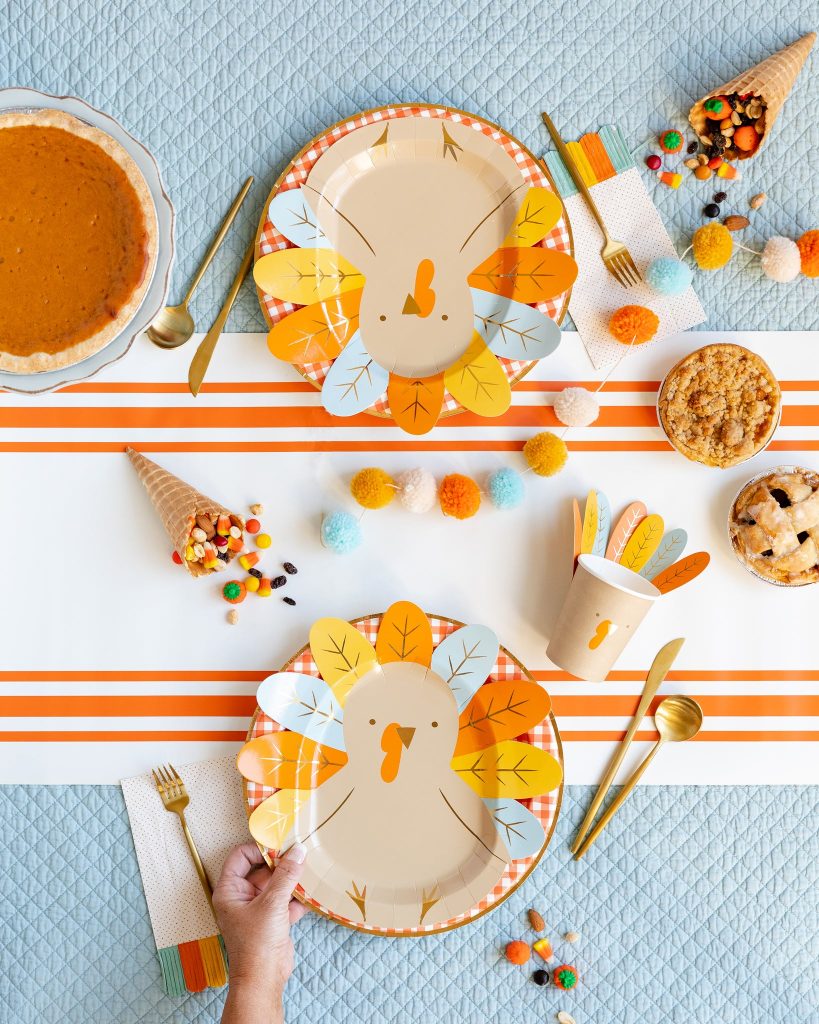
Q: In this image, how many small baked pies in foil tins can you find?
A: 2